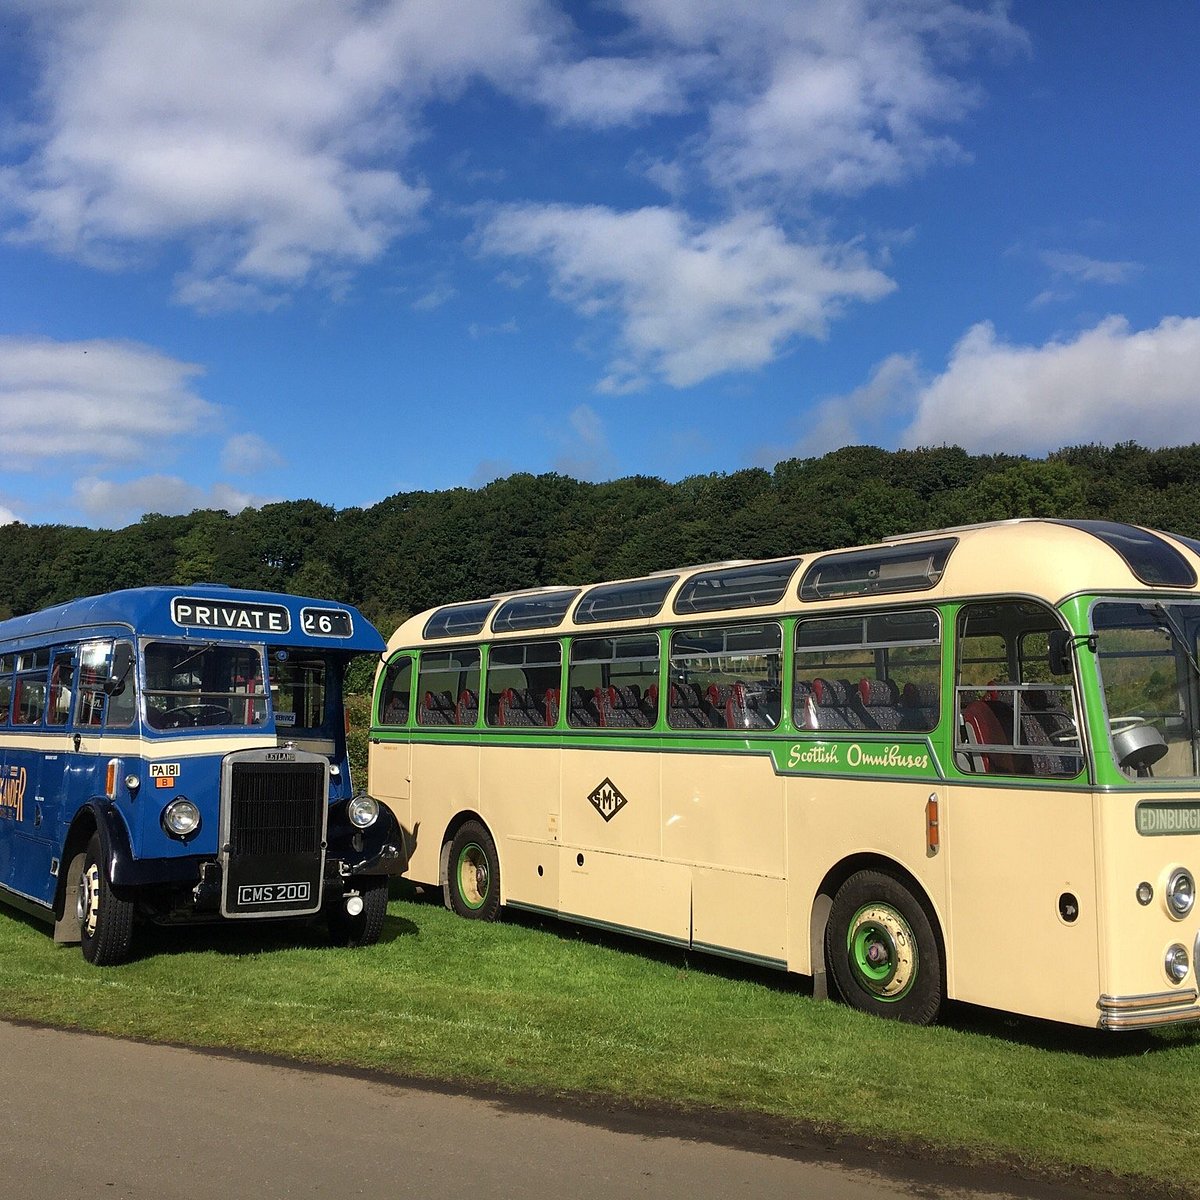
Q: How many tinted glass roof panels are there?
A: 7